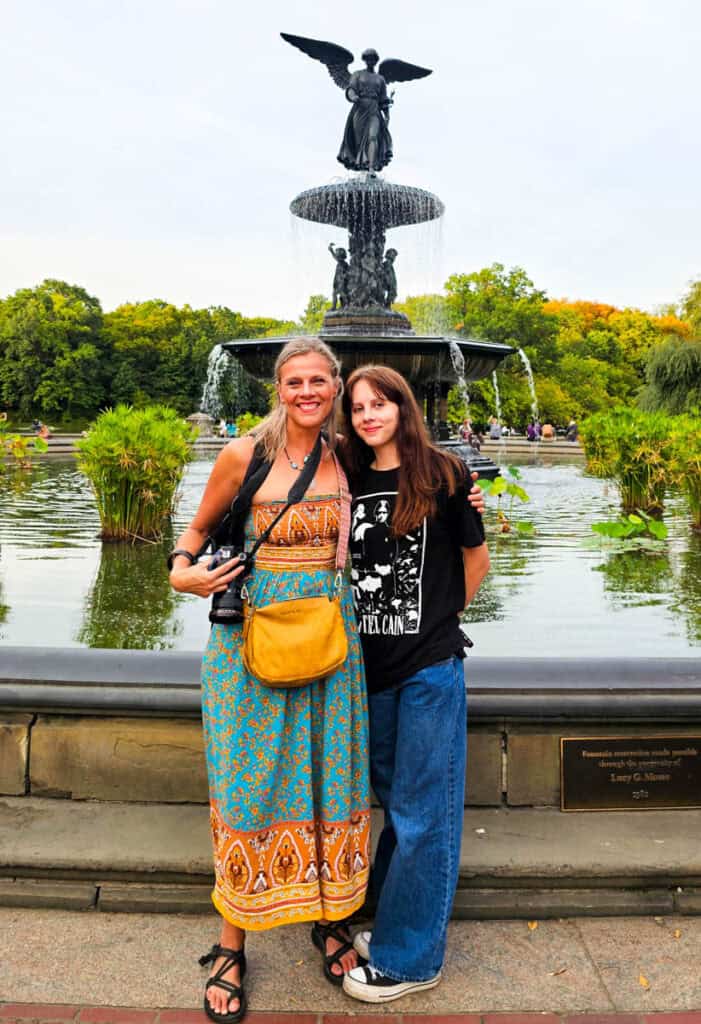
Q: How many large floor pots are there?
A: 0